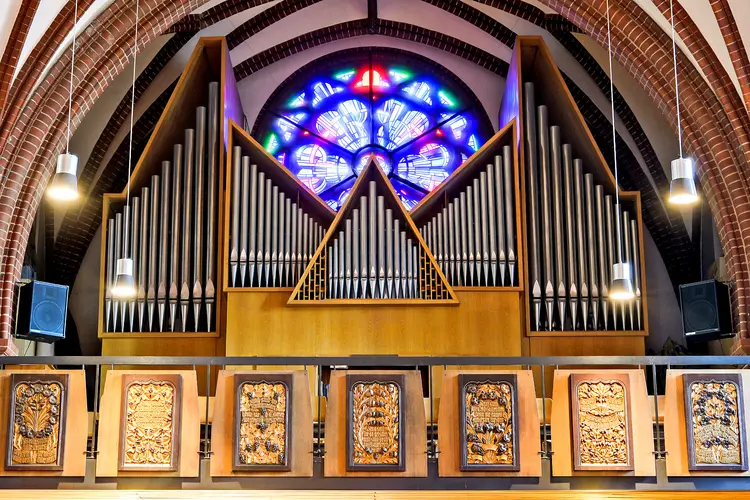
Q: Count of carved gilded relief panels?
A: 7